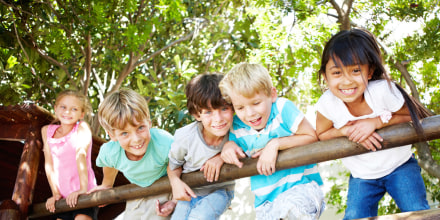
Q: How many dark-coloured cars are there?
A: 0